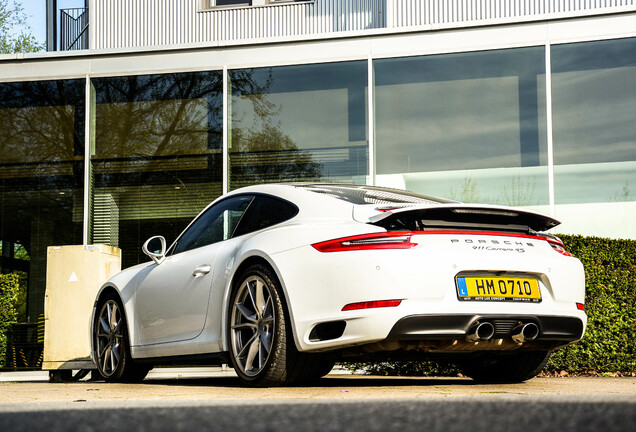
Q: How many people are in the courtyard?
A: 0